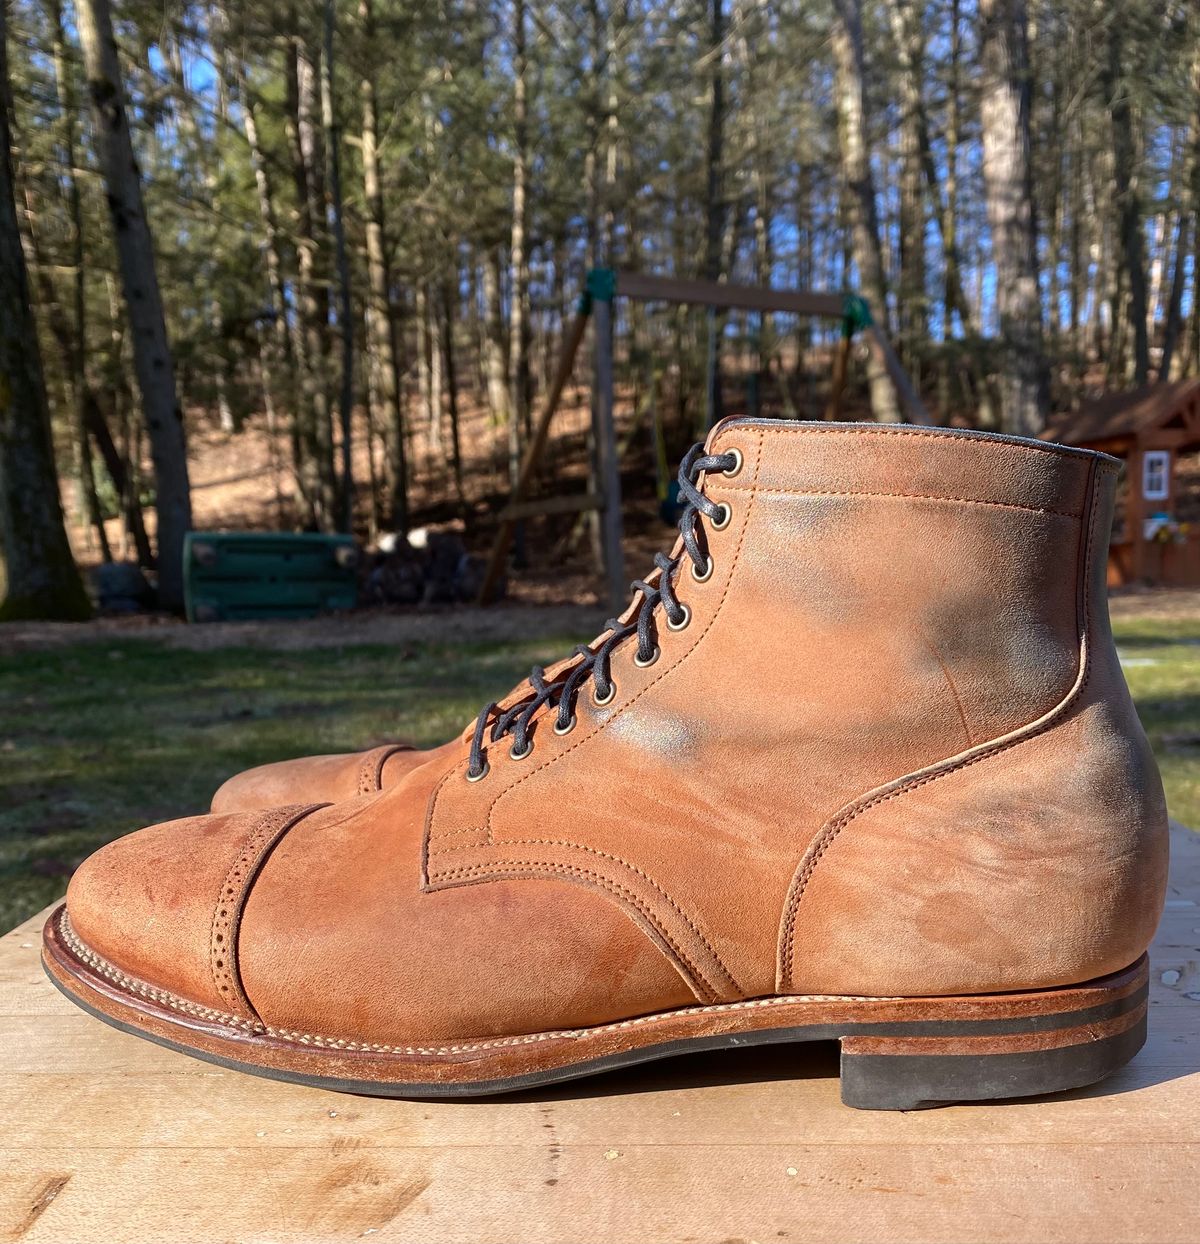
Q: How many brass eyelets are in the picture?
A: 9